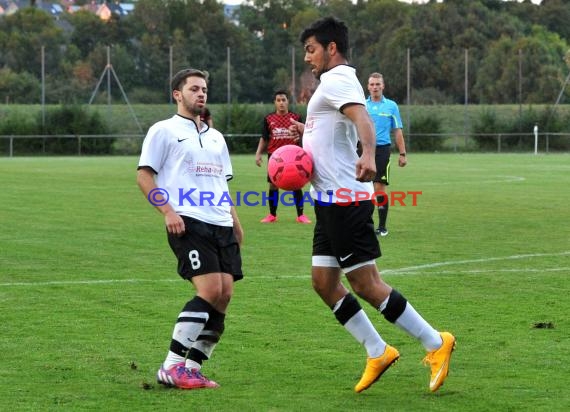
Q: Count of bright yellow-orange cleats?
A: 2